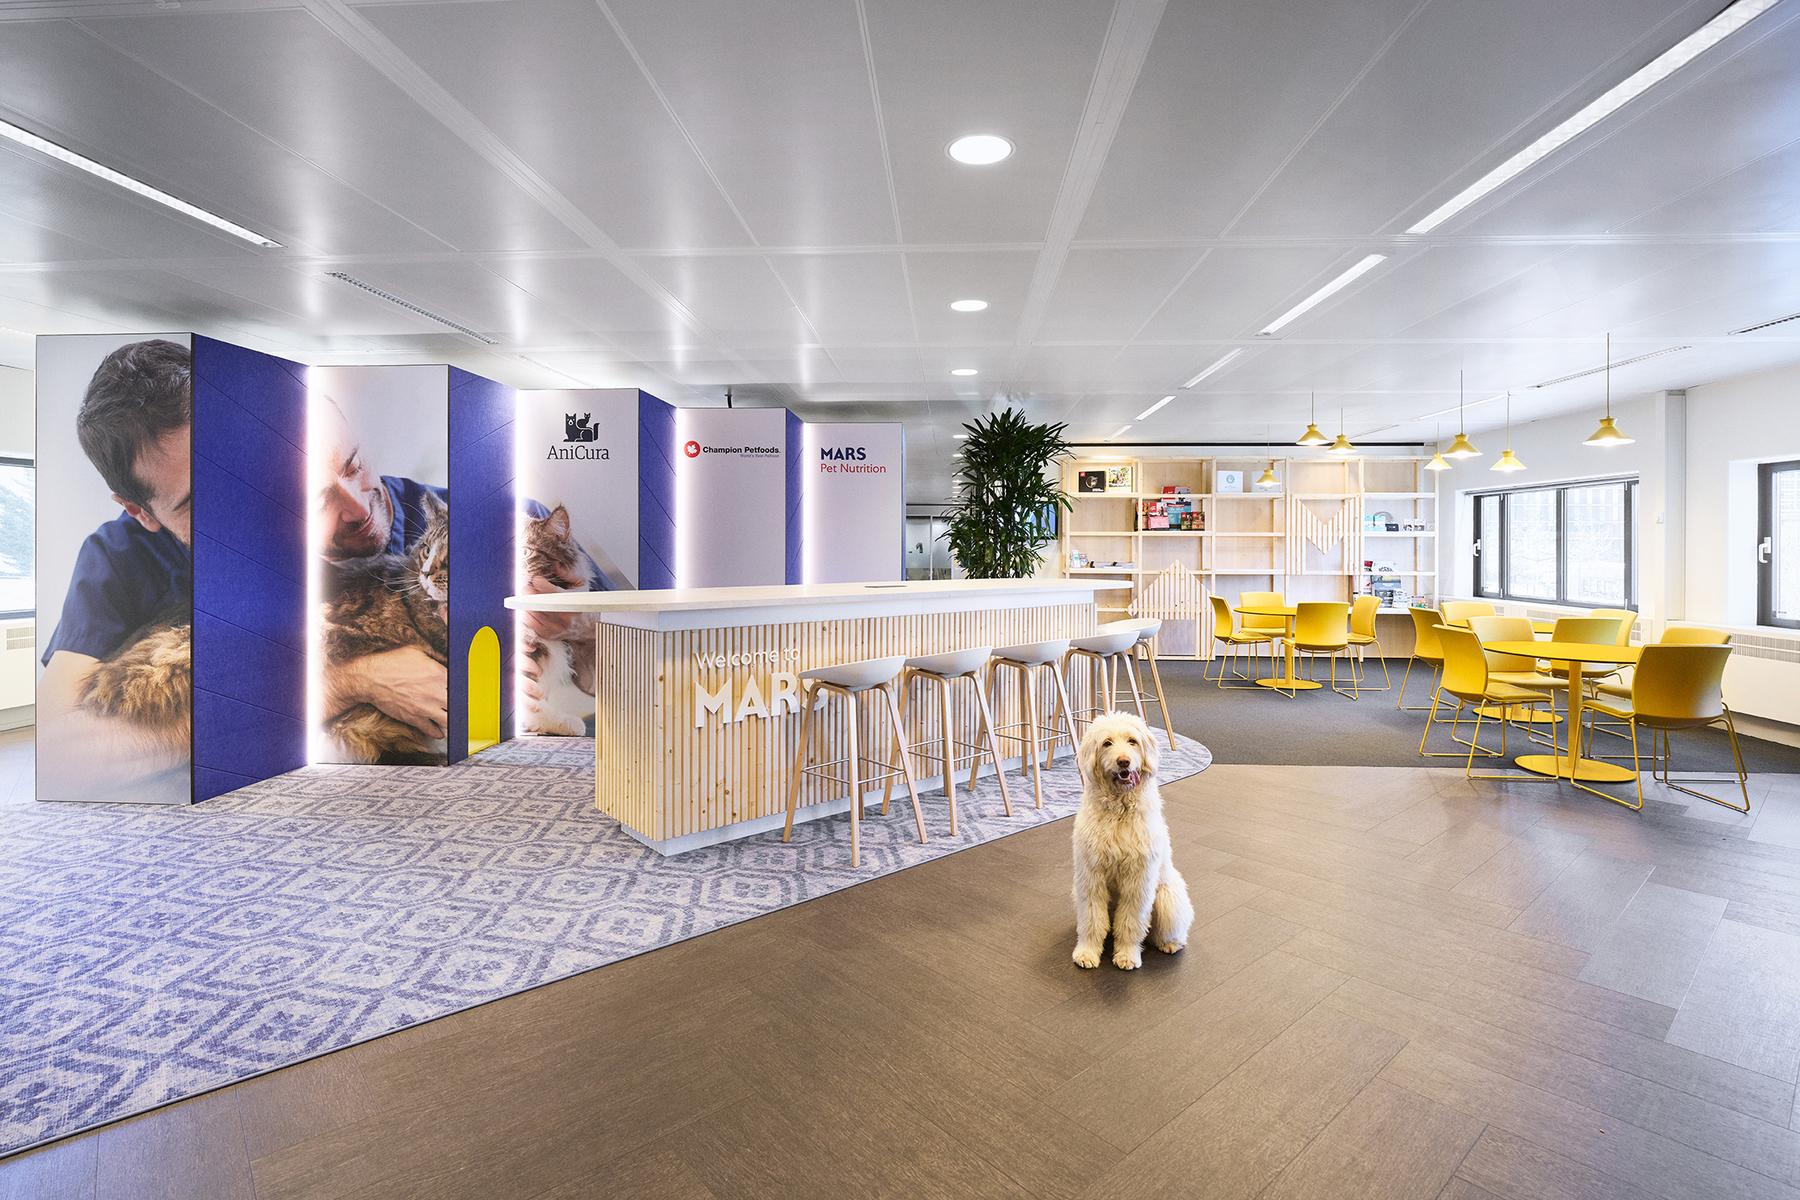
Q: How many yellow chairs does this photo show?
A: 12